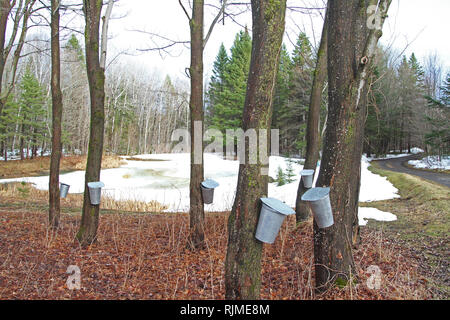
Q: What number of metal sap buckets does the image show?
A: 6